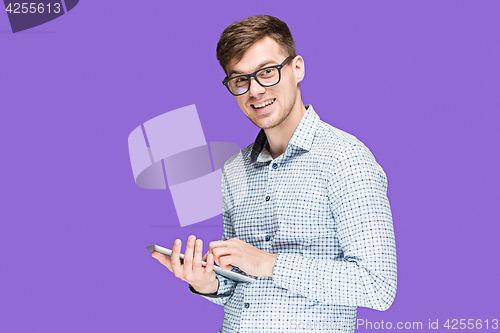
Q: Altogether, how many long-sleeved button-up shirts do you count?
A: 1